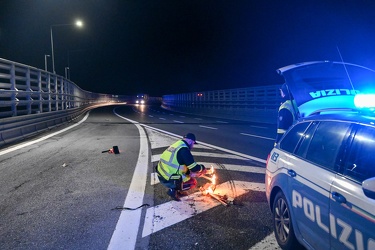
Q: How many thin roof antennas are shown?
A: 1